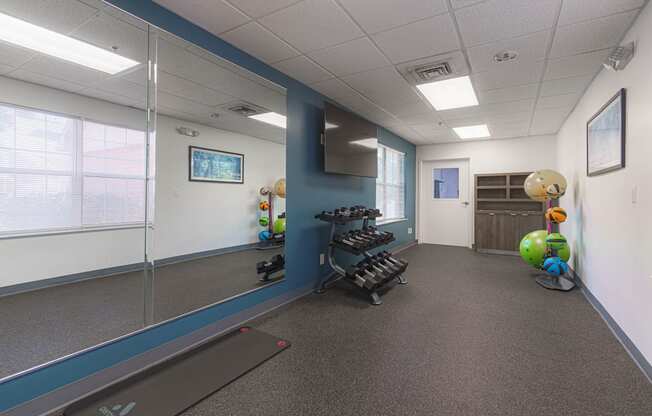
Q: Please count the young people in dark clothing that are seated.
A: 0